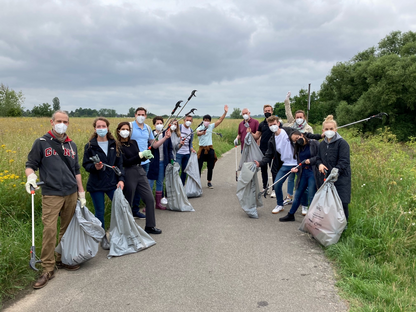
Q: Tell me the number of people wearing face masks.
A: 14